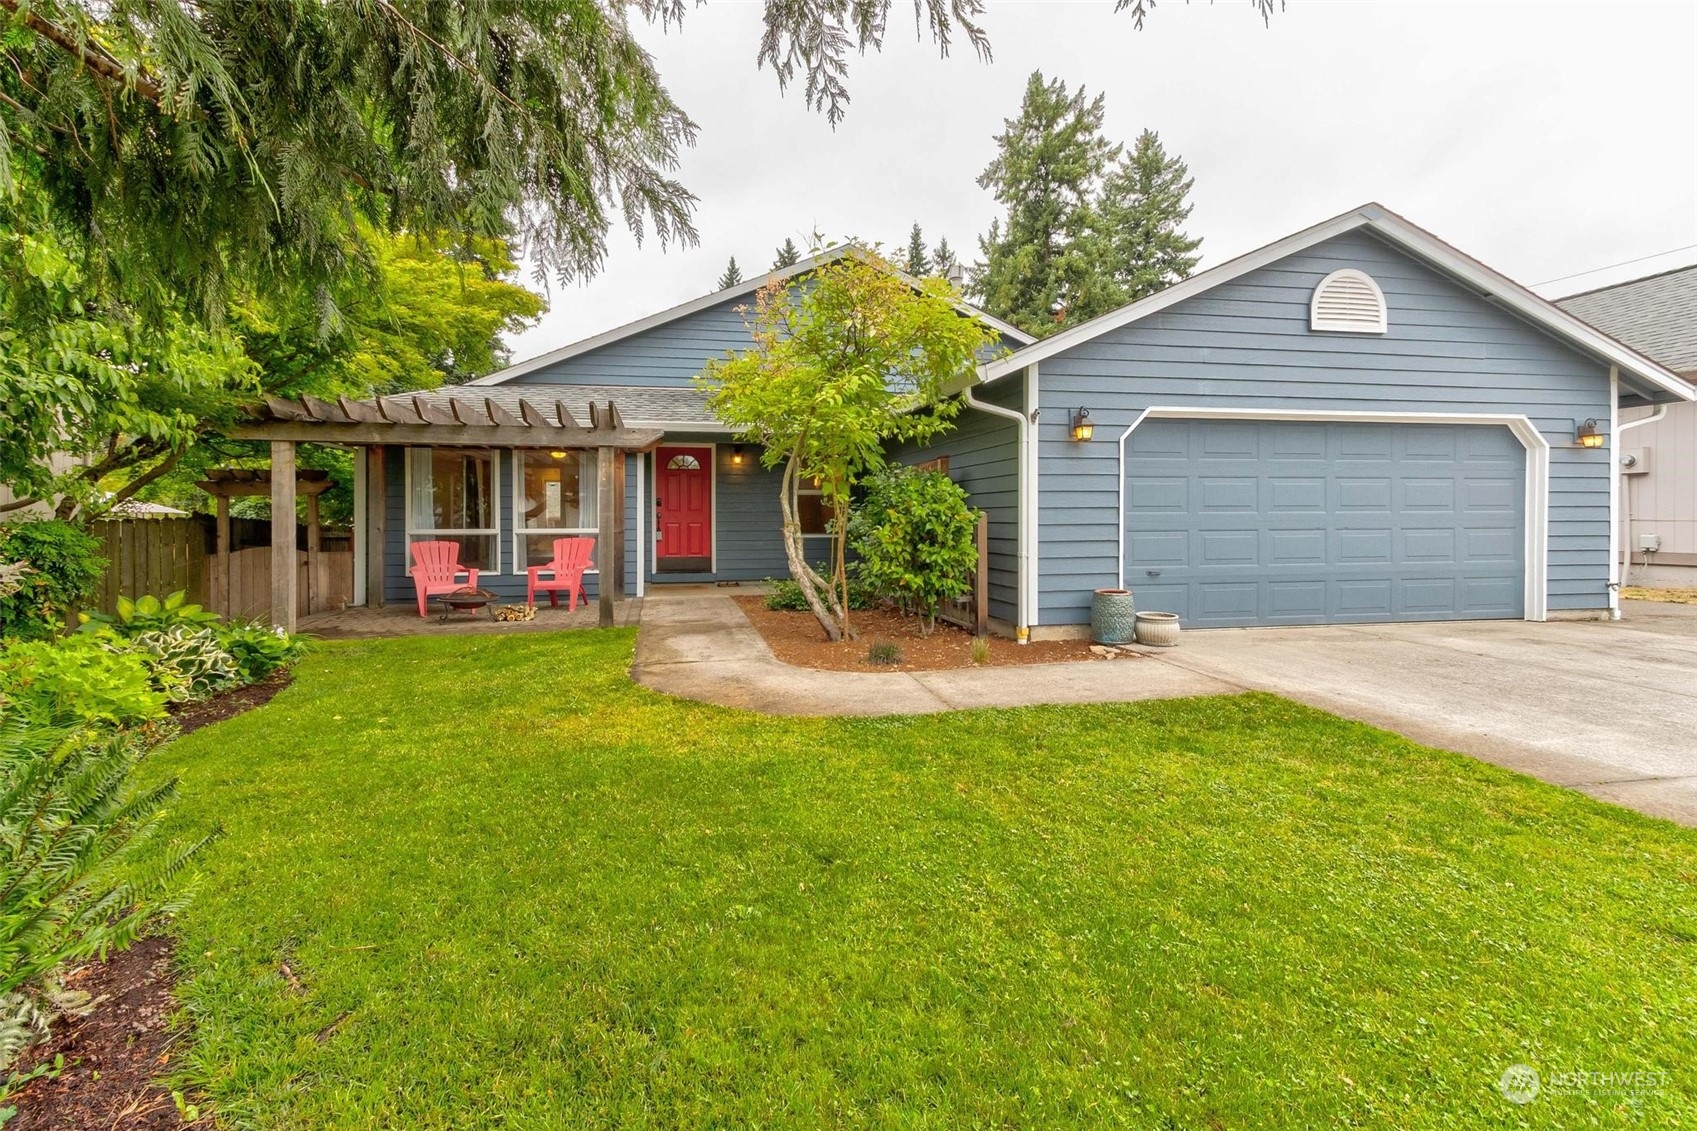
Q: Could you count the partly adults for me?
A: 0